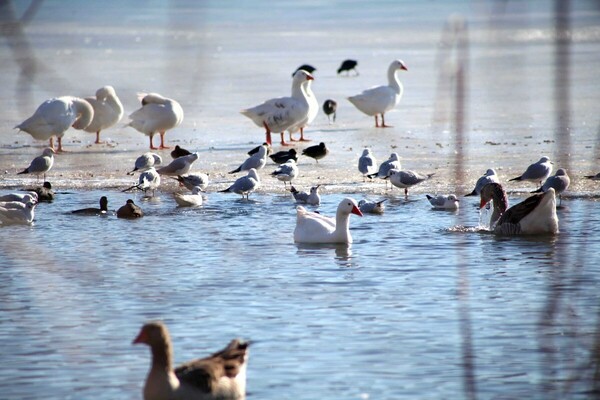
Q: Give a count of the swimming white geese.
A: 1